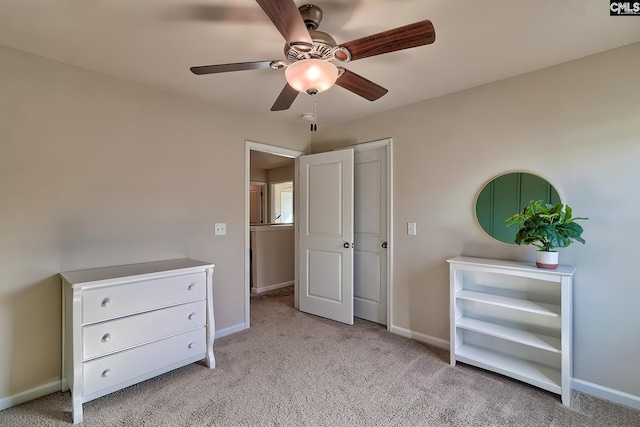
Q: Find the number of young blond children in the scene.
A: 0